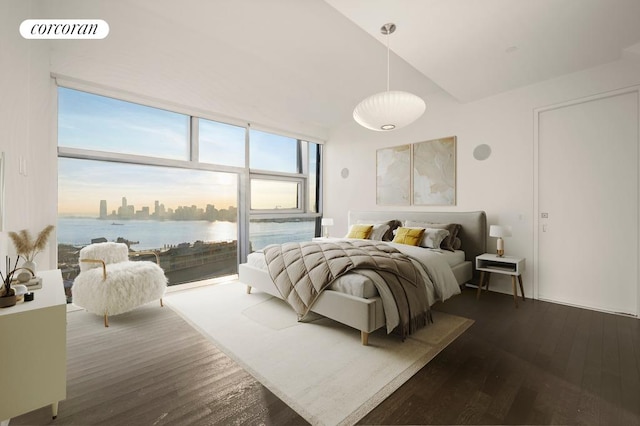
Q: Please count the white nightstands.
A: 2